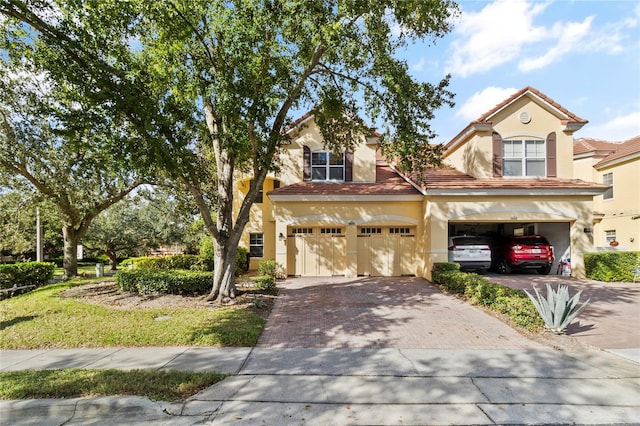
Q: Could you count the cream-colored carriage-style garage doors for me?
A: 2